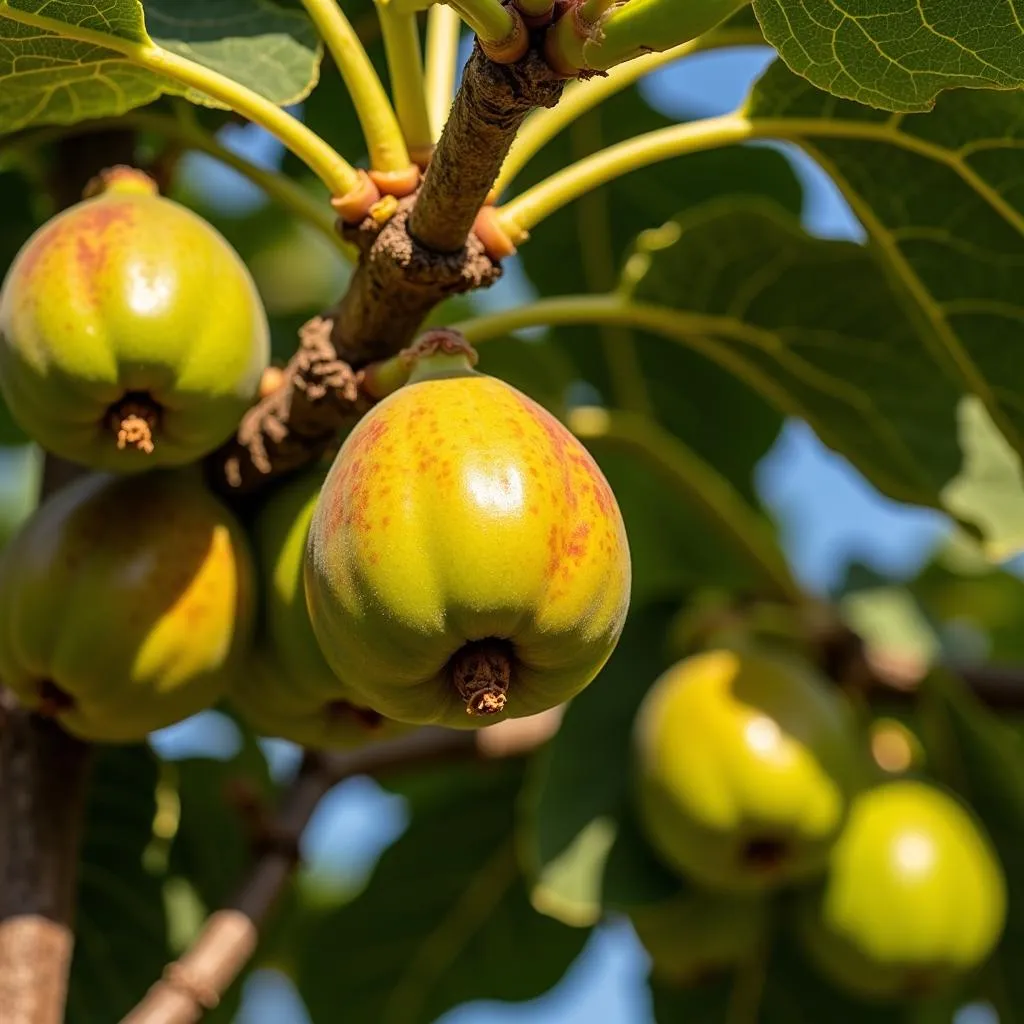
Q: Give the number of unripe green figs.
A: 6